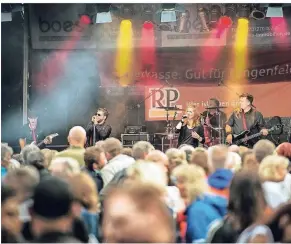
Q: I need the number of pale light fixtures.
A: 4